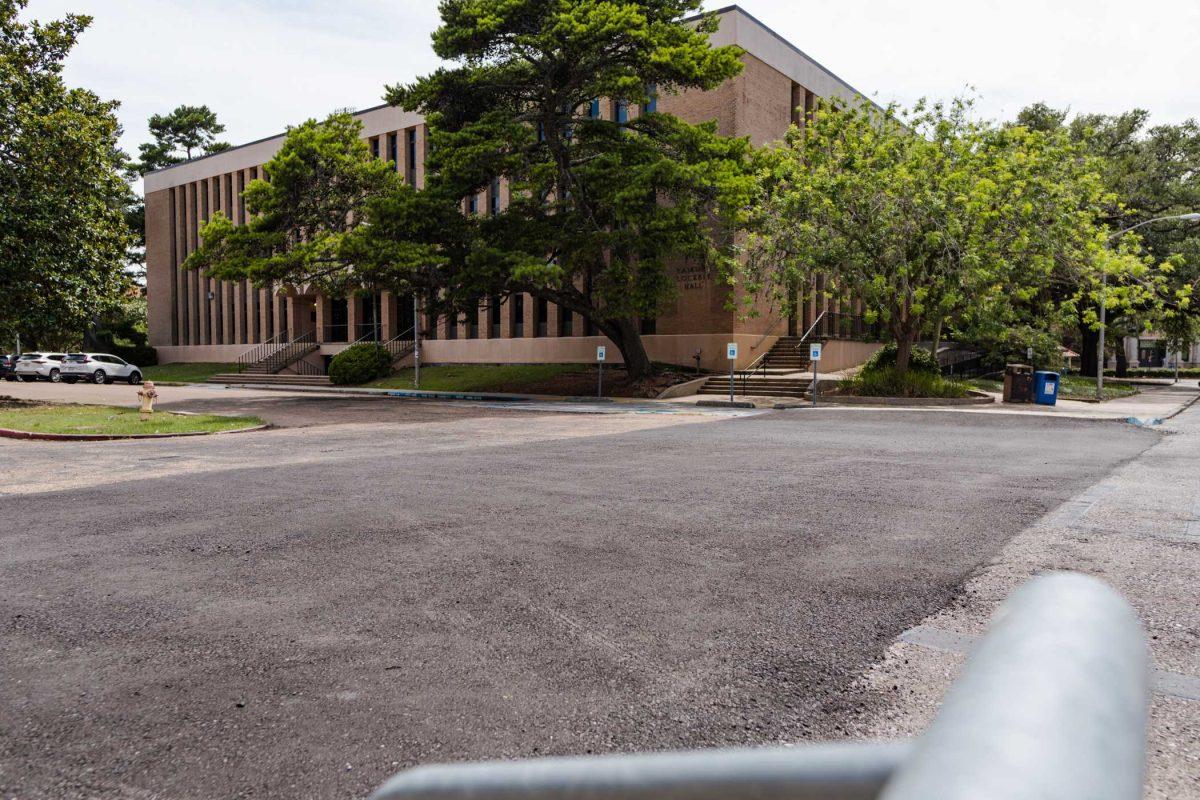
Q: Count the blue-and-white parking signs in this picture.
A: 3